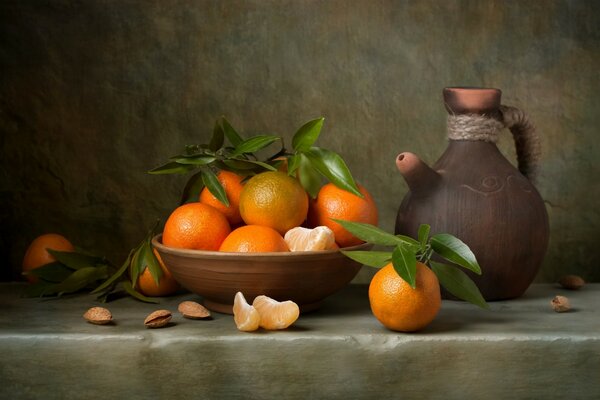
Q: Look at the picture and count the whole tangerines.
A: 8